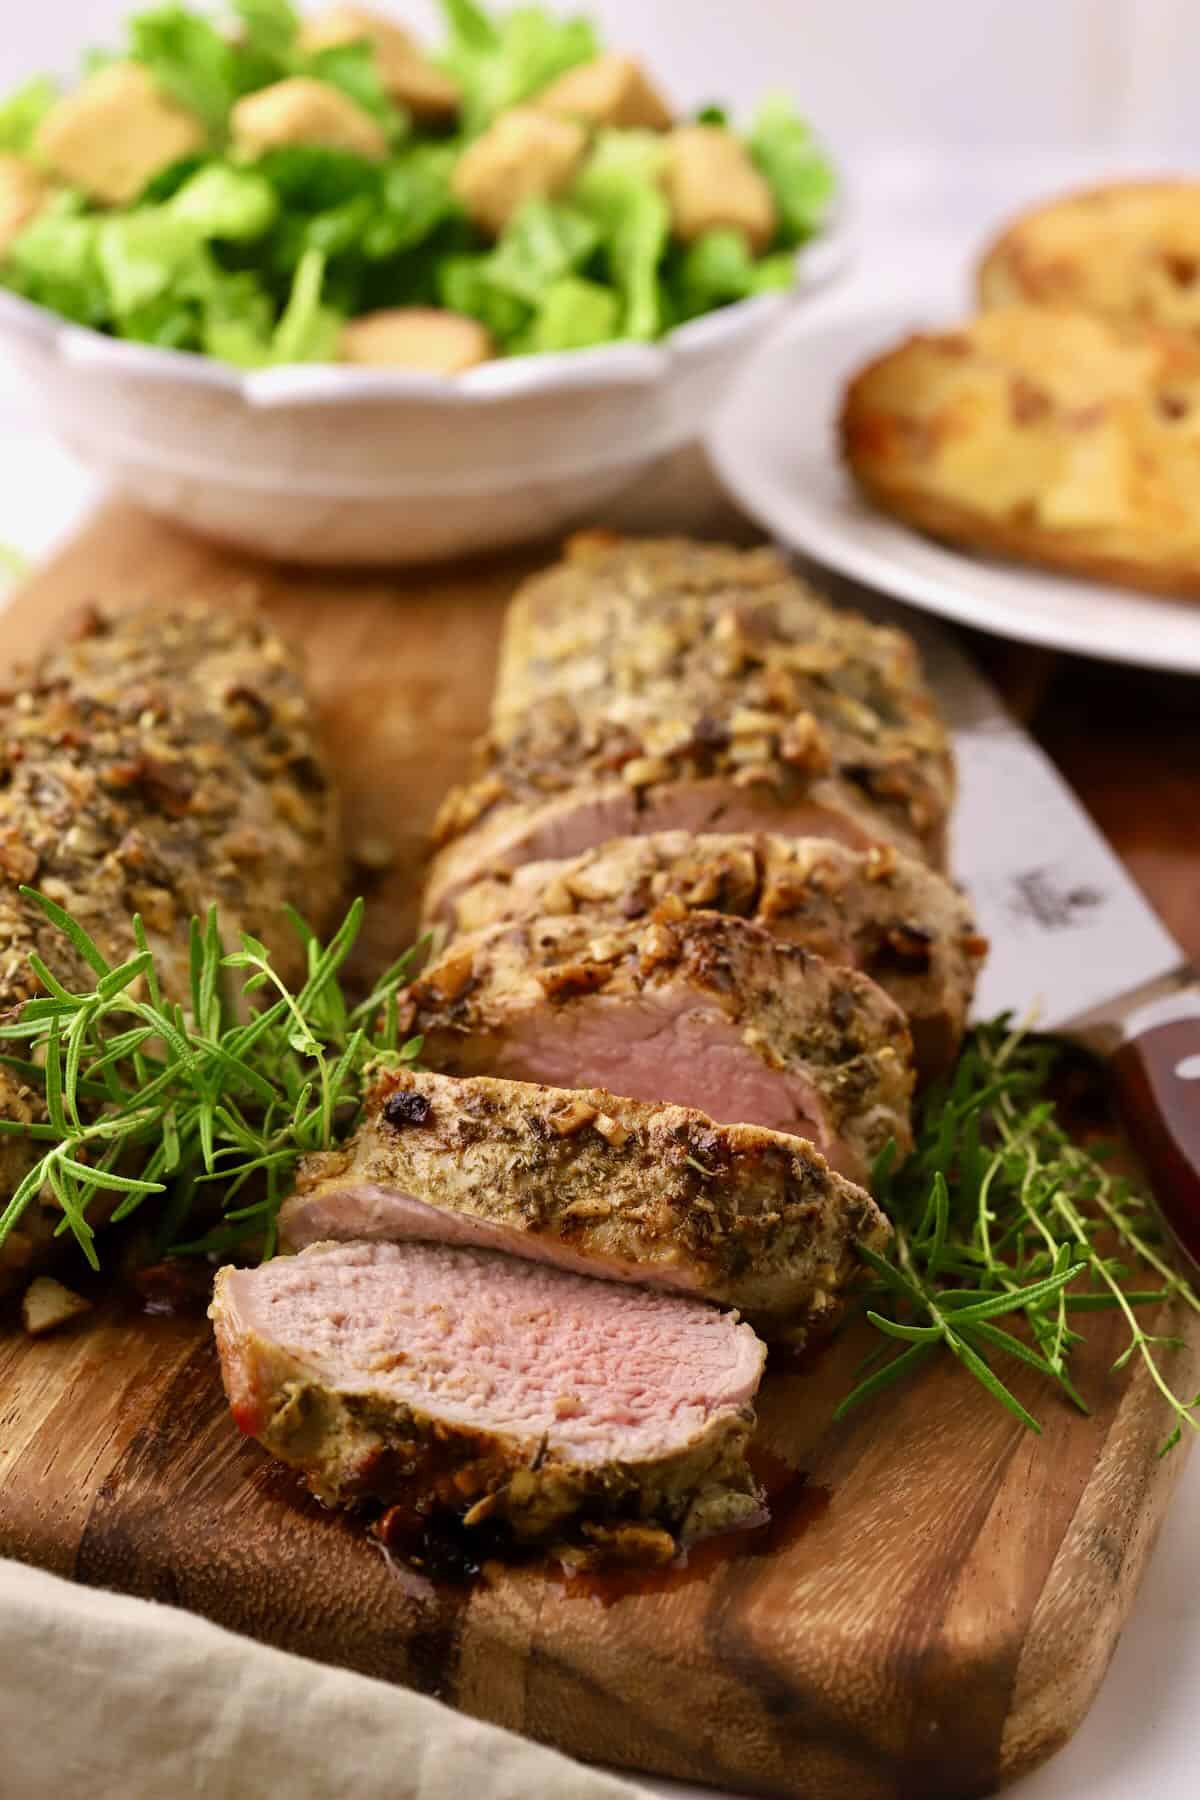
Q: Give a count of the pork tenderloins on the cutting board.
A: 2